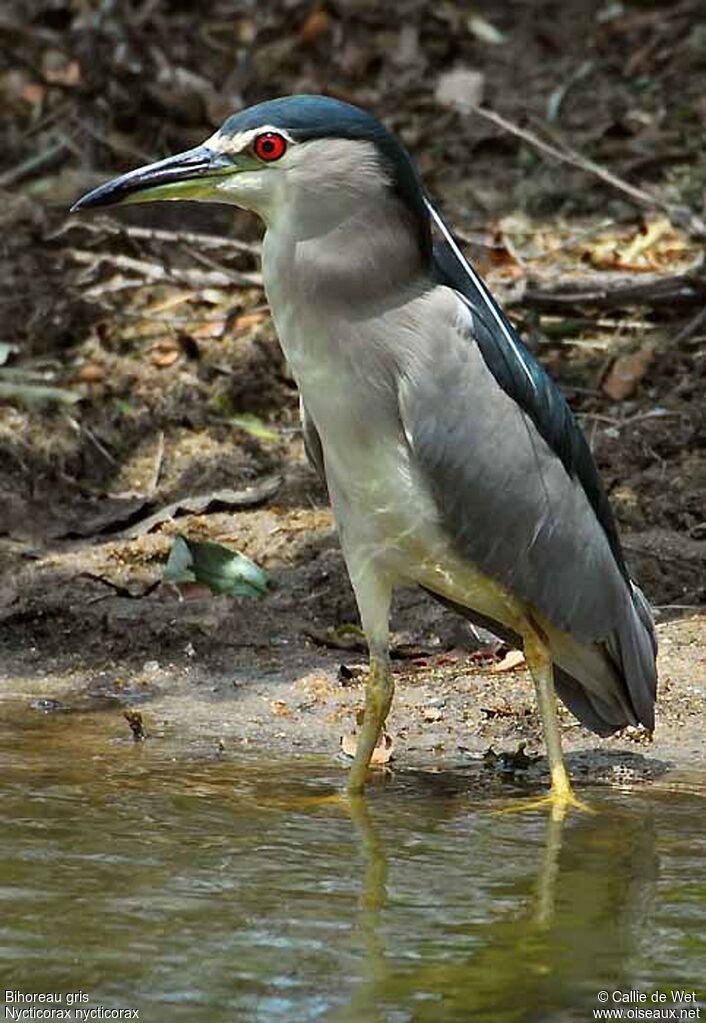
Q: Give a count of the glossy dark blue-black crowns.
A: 1